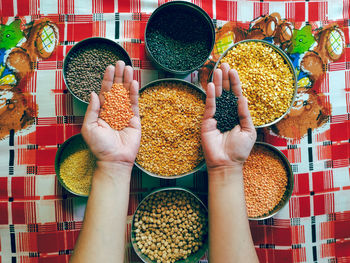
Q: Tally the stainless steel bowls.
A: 7